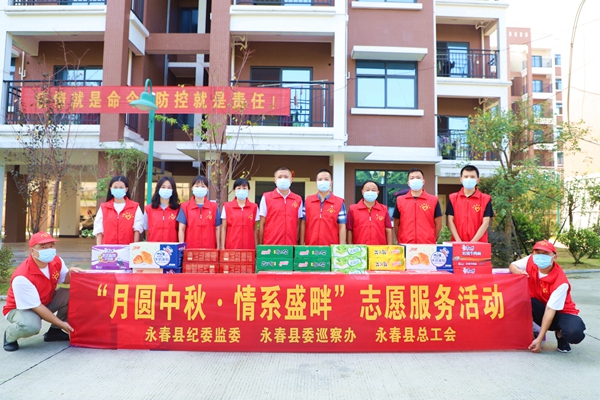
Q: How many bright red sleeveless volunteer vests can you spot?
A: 11